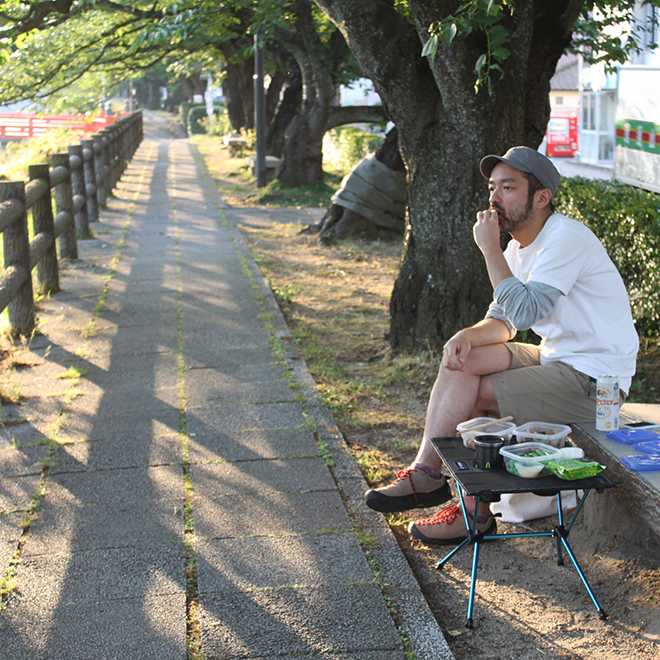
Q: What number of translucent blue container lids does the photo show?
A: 3